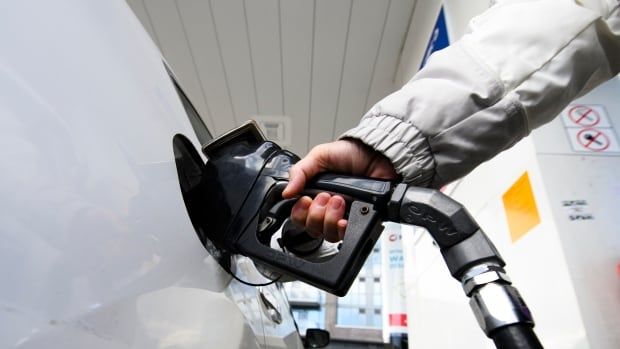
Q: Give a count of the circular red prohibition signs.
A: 2